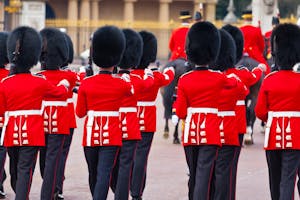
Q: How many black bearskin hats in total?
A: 11